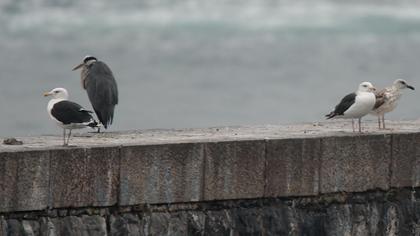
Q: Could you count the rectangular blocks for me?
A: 7